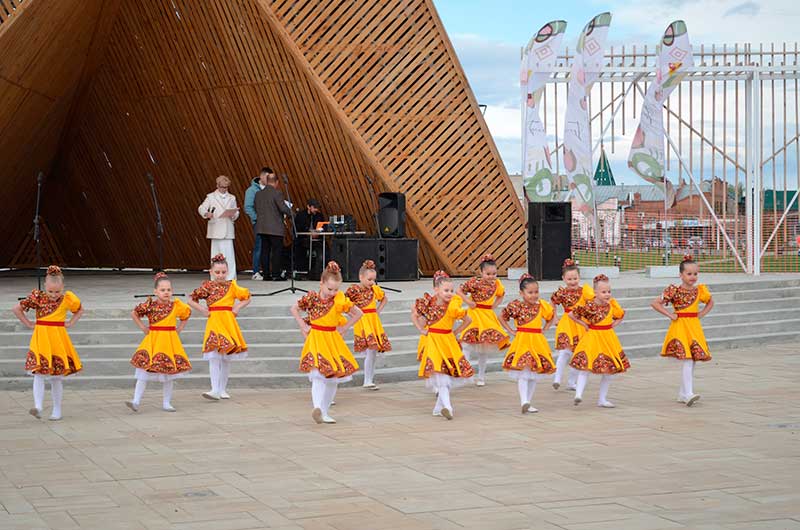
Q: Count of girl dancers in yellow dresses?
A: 11